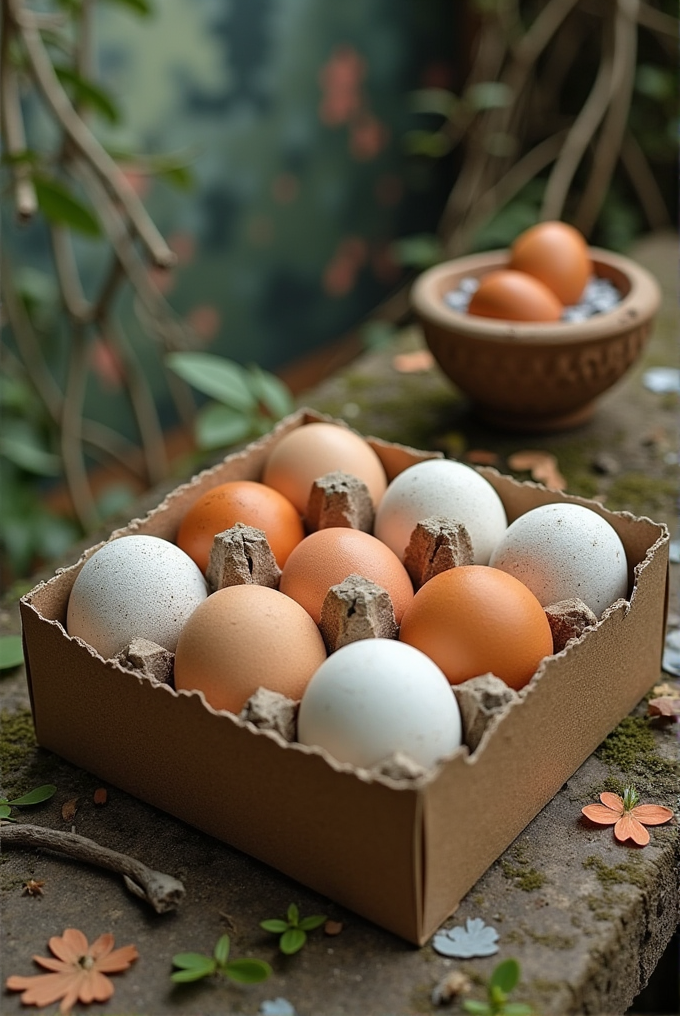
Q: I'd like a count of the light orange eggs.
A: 3